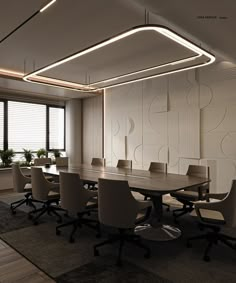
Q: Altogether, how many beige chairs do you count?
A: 11